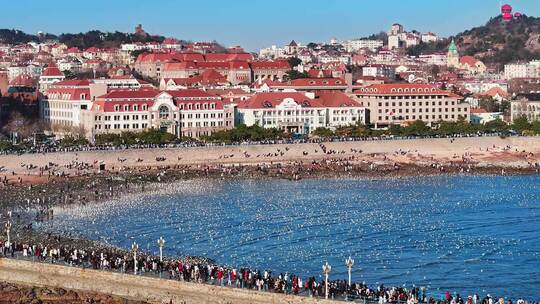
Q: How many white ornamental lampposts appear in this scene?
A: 5